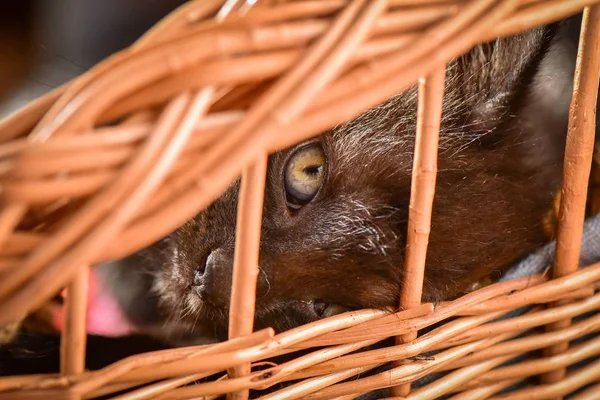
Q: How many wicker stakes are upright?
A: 4